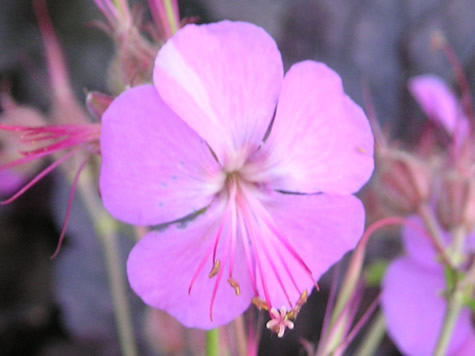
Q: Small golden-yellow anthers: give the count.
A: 5